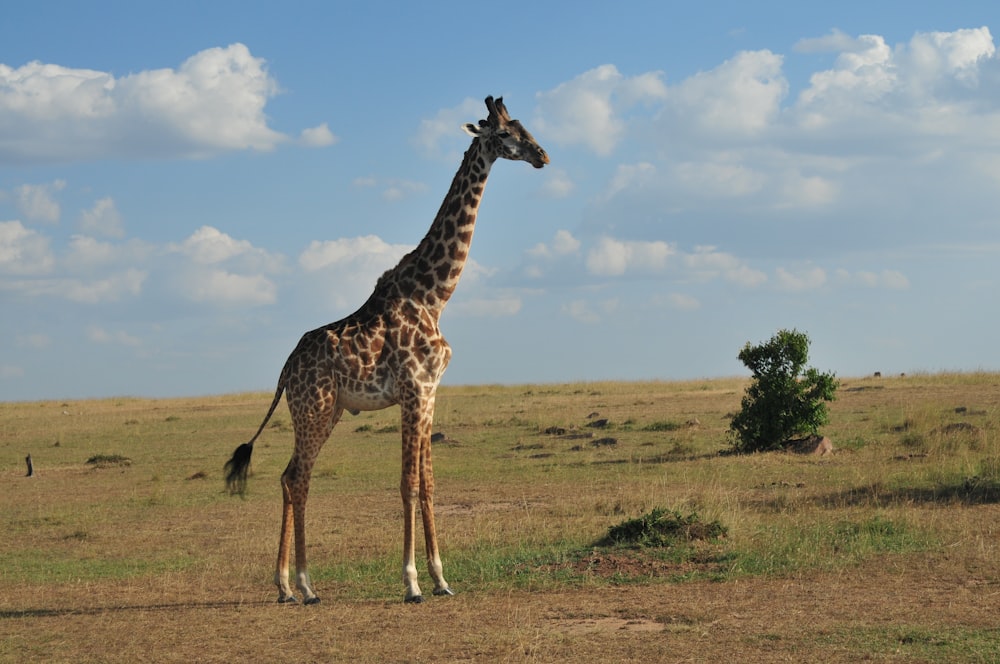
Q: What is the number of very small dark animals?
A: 2